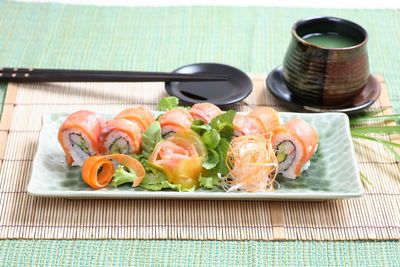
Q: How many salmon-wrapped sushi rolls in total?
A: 8